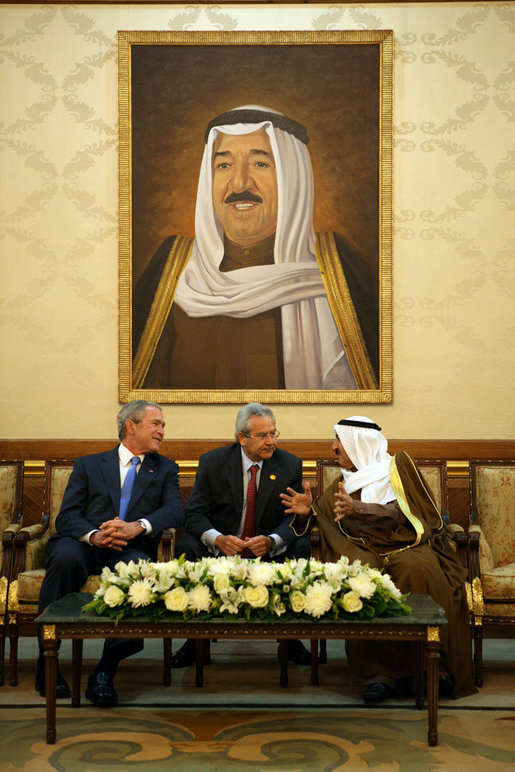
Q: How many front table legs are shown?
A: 2